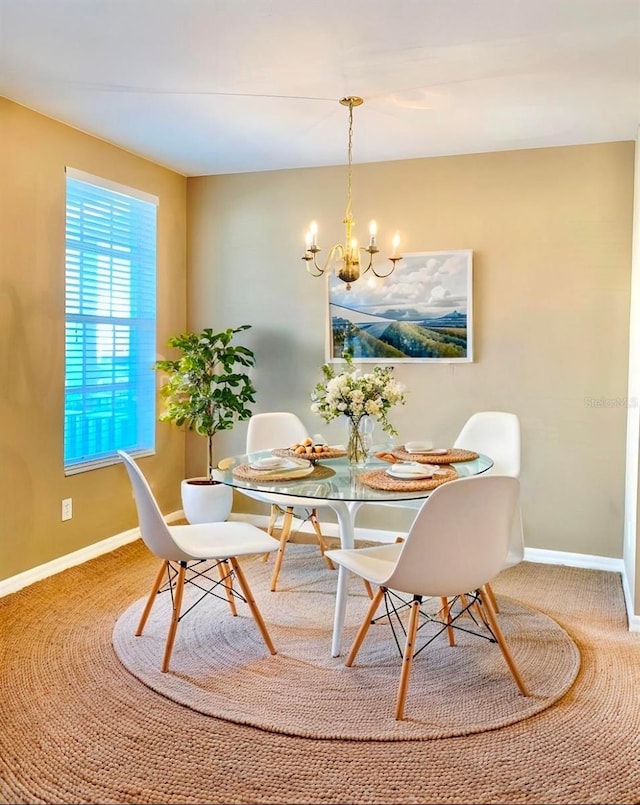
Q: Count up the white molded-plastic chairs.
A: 4